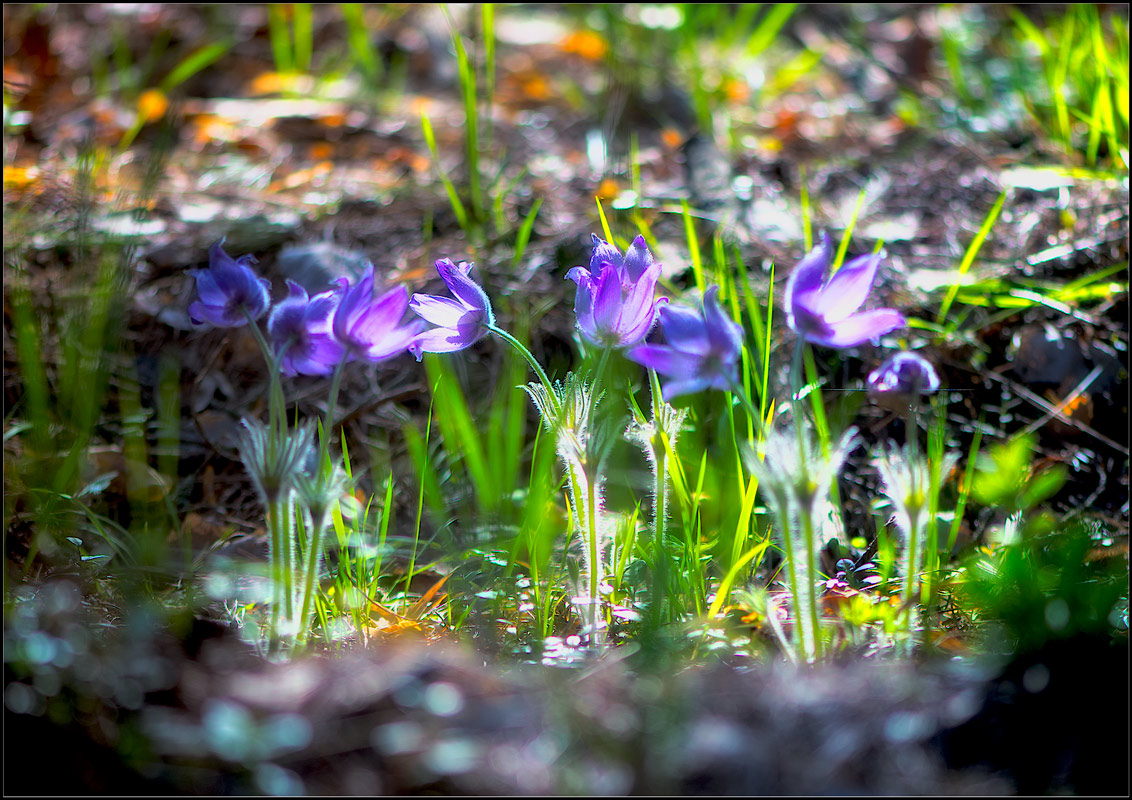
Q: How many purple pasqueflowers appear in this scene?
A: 8